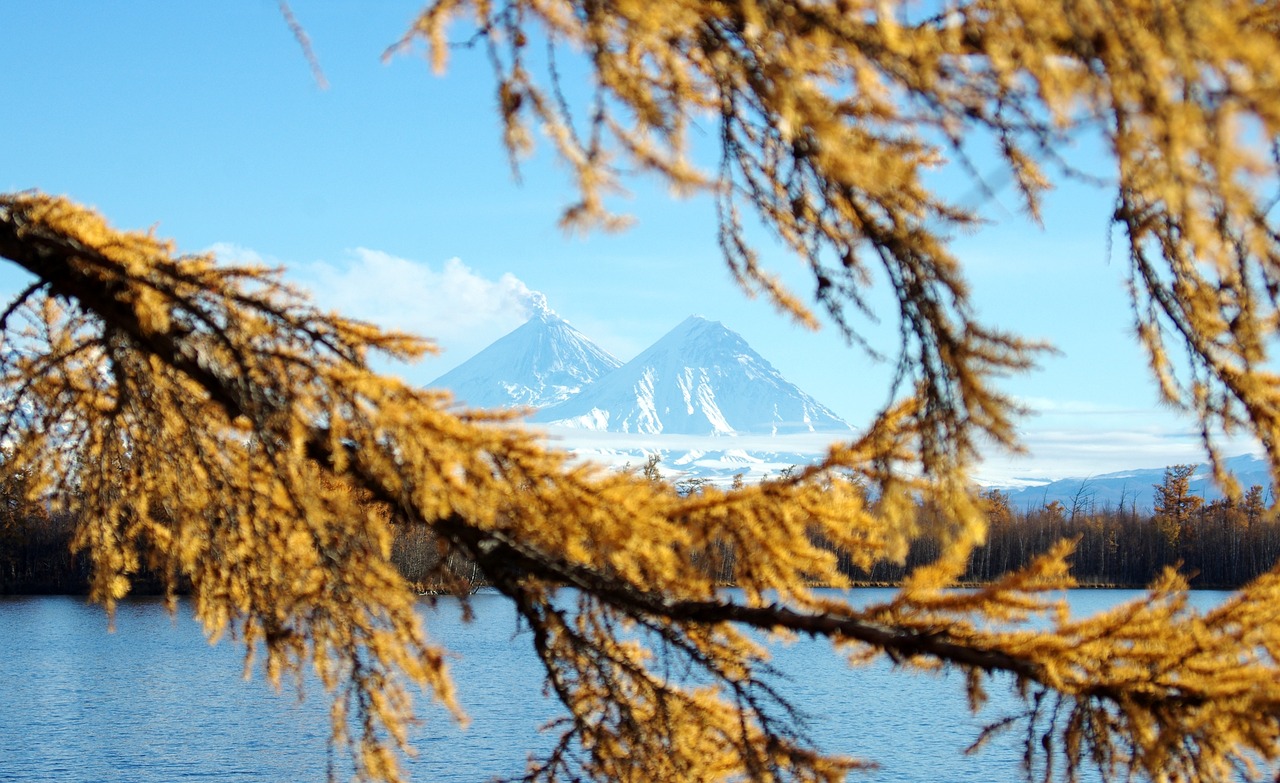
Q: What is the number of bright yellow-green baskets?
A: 0